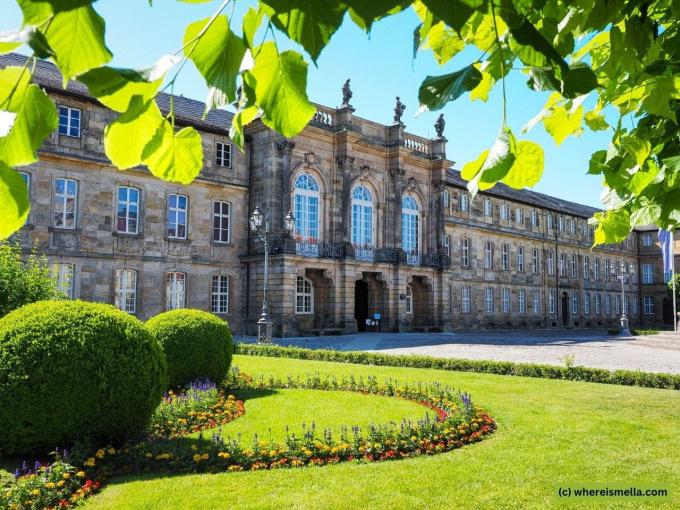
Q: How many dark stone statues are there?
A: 3